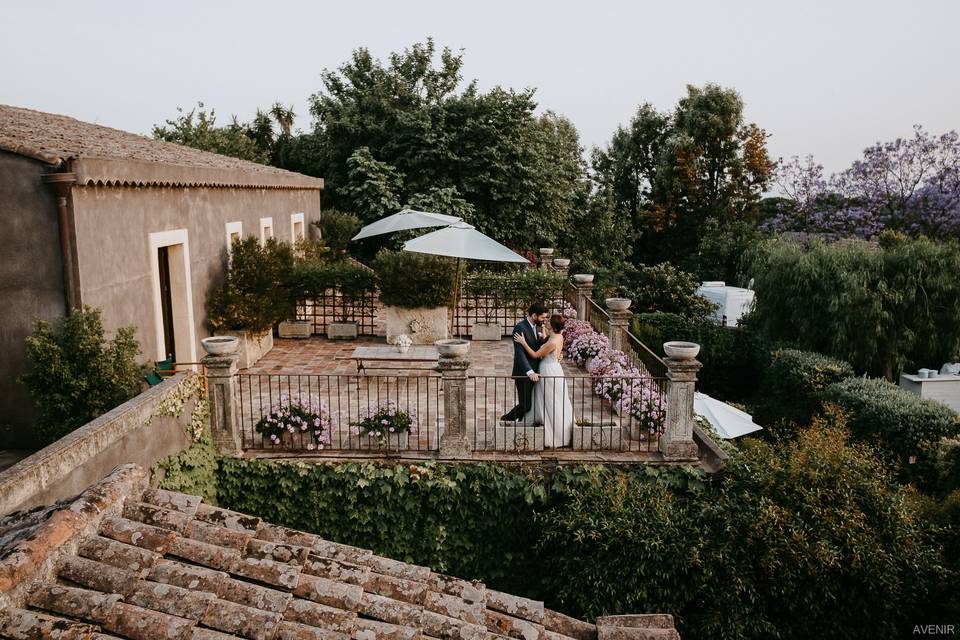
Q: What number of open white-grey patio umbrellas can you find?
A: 3